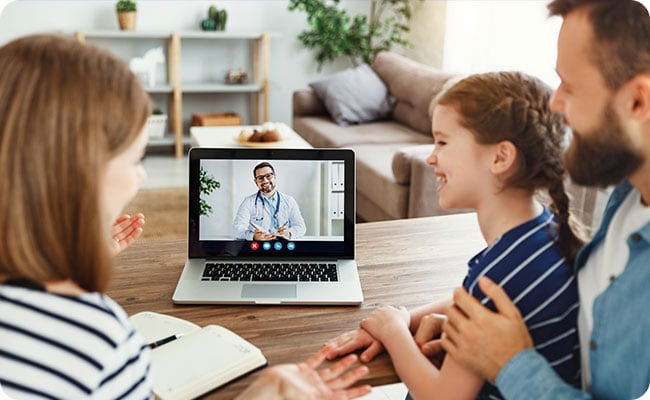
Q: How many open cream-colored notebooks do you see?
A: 1